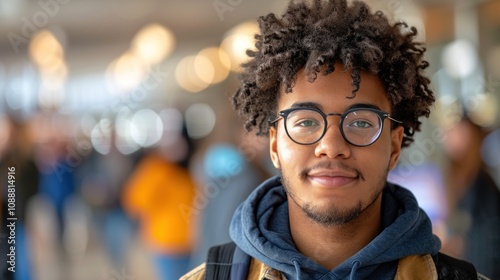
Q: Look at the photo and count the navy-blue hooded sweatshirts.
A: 1